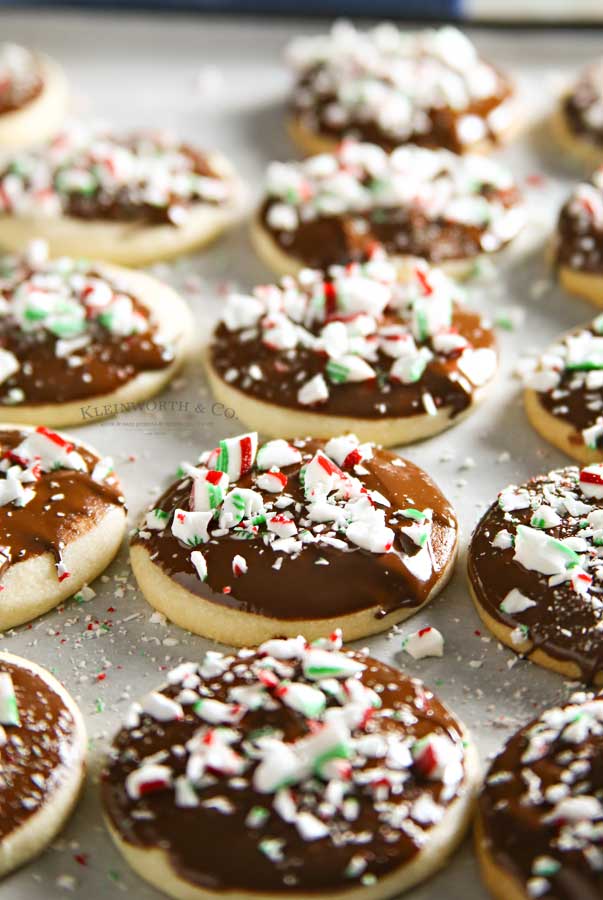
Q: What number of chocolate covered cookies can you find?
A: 15